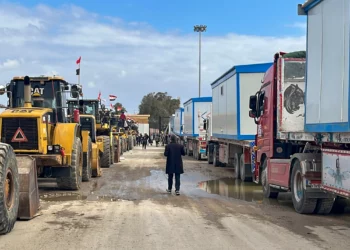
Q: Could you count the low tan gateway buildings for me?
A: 1